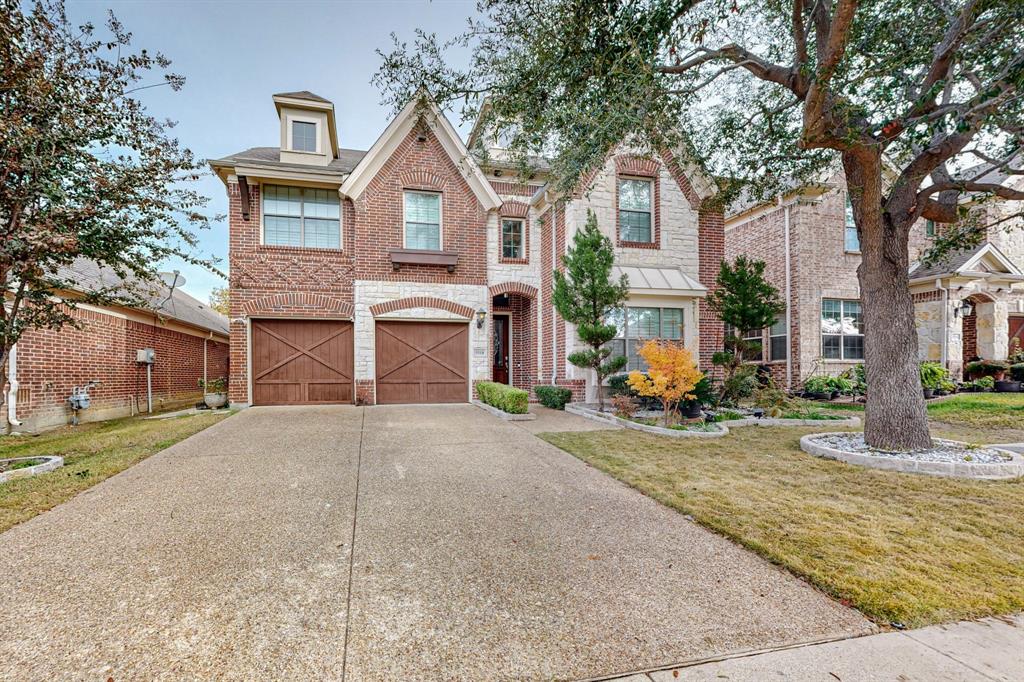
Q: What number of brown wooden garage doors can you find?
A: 2